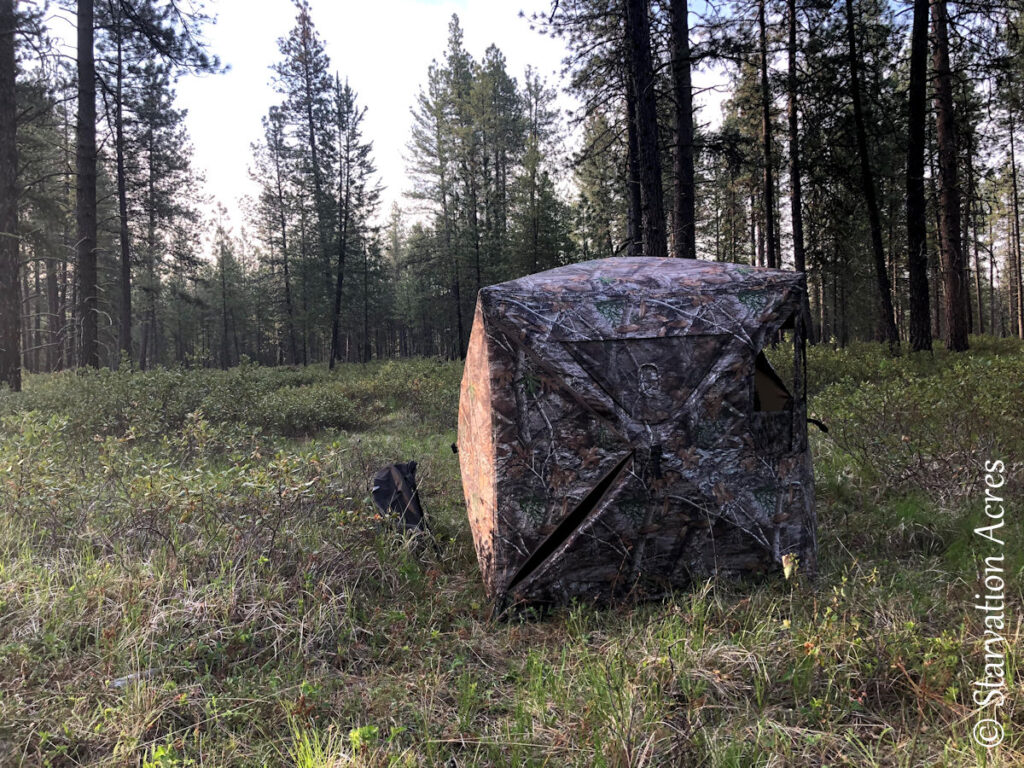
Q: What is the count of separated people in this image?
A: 0